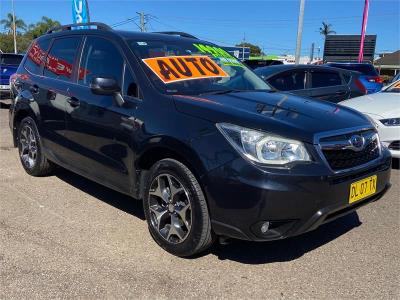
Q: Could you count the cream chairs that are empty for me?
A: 0